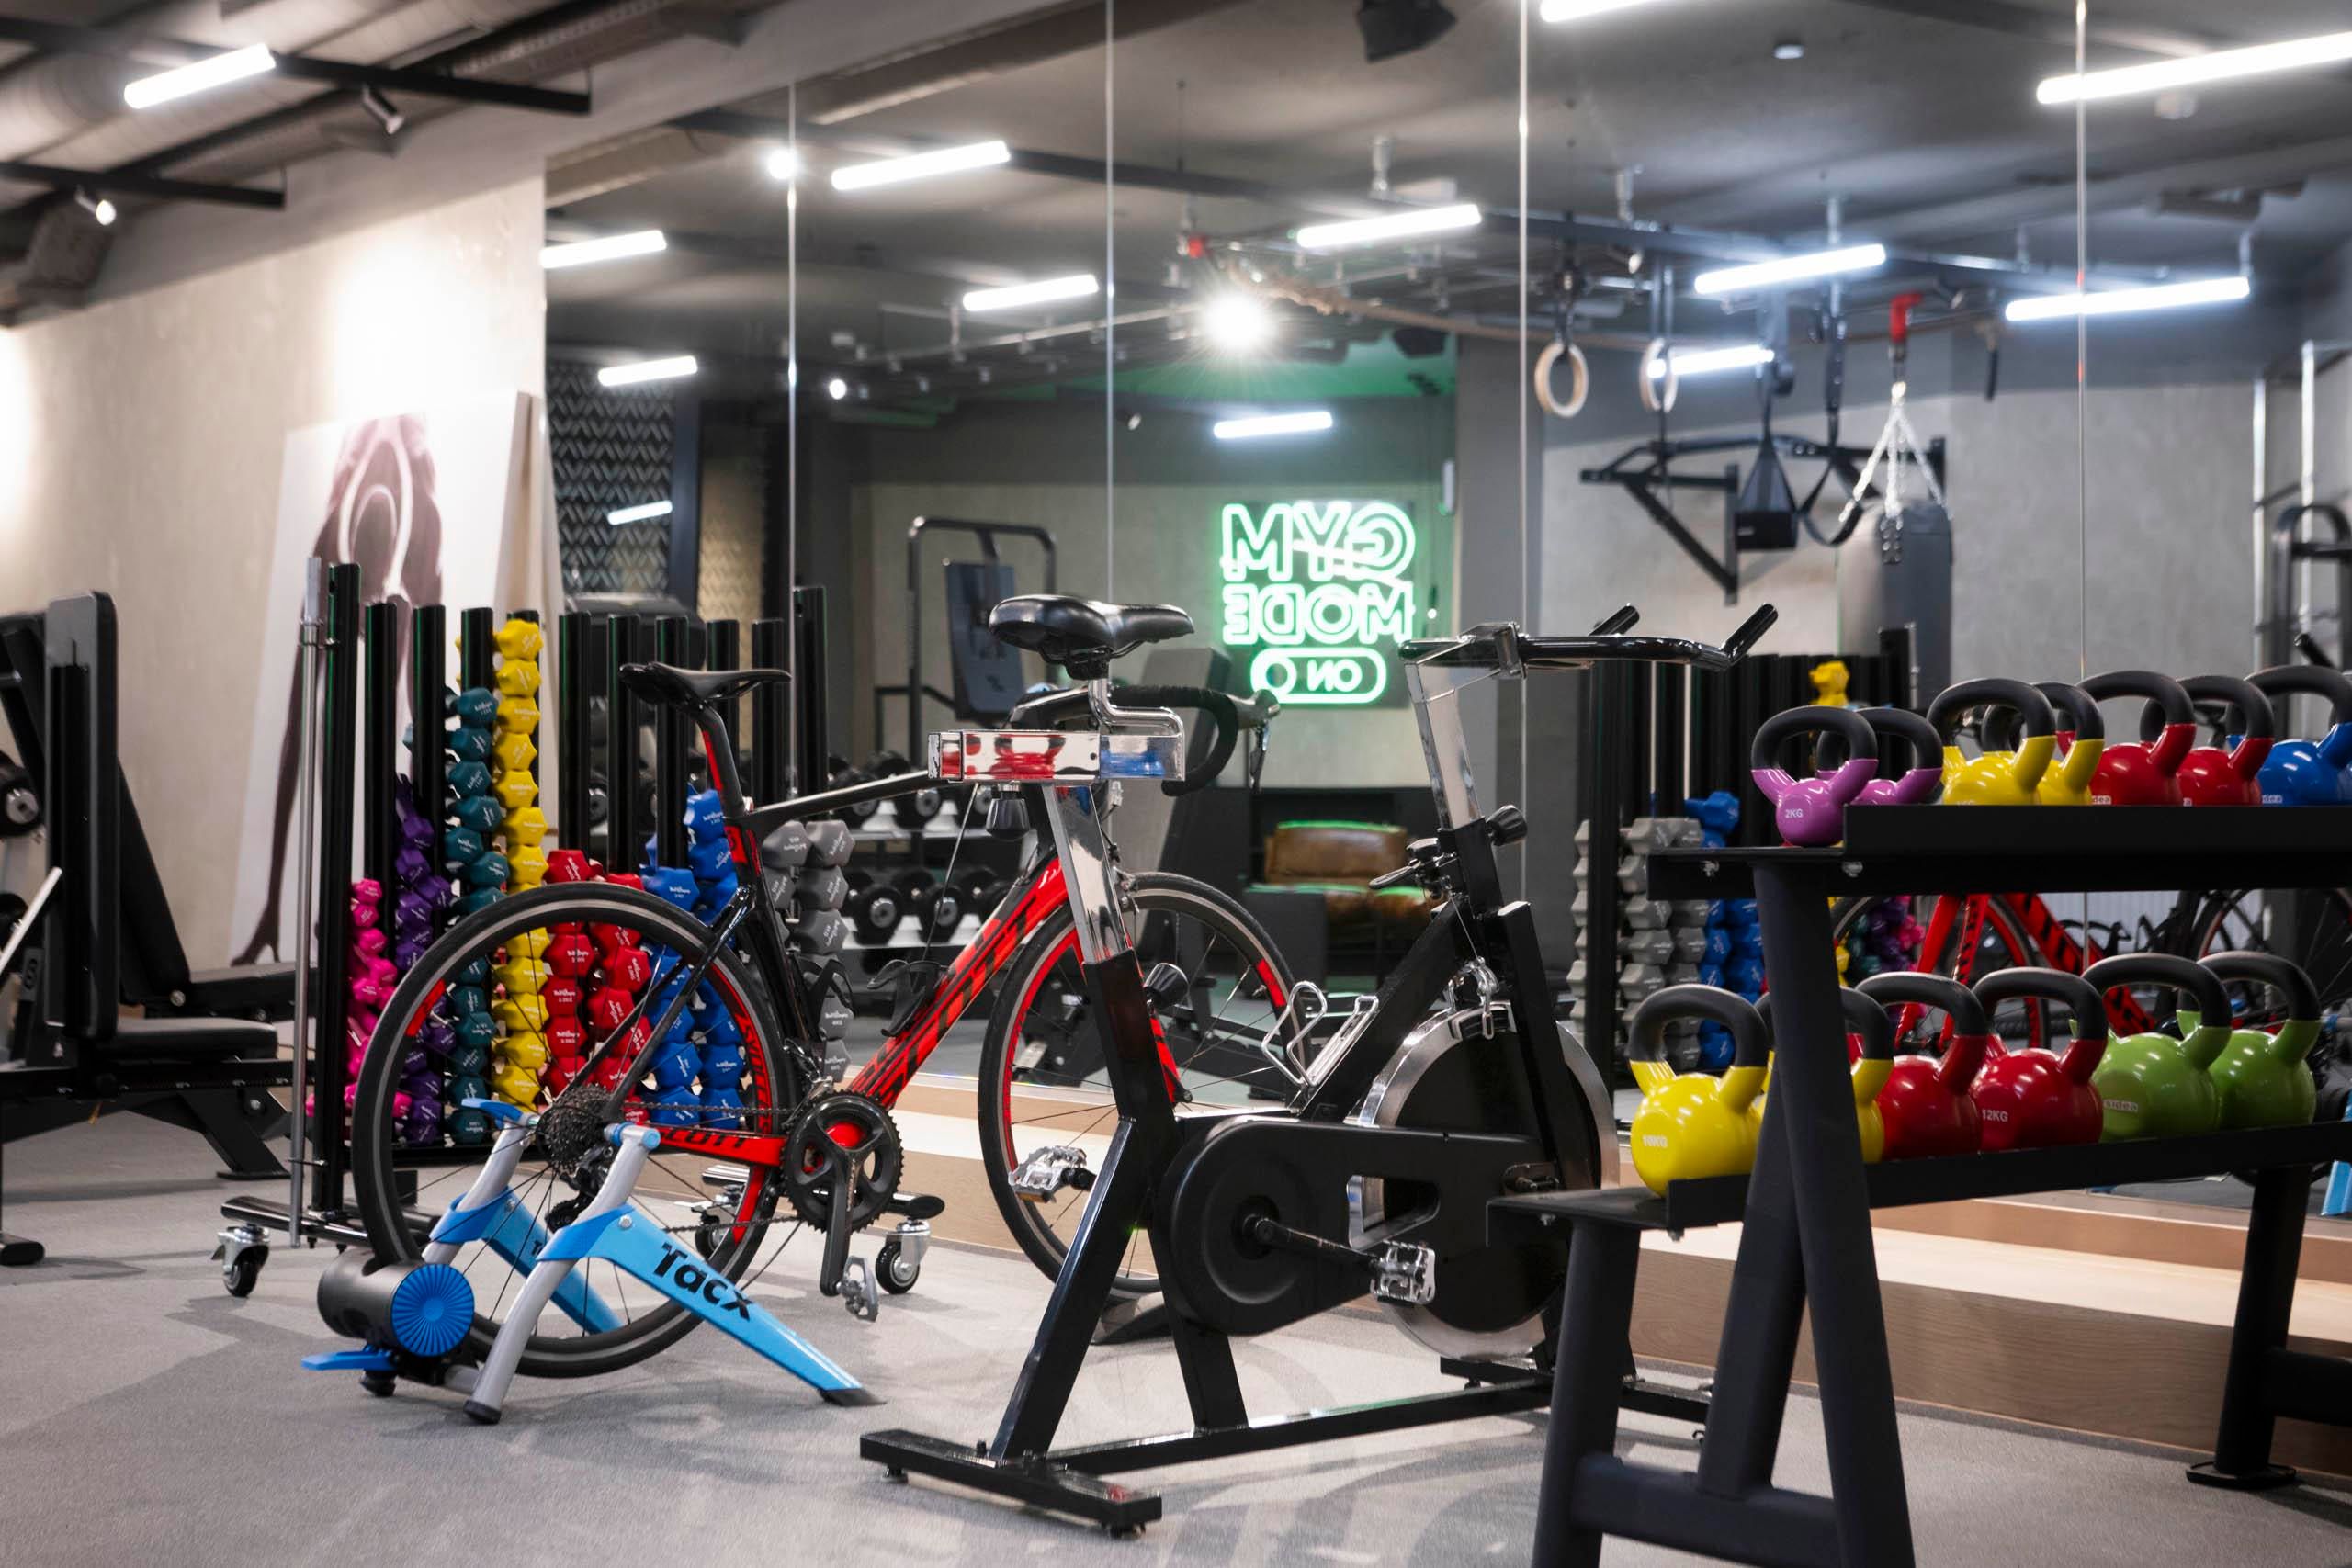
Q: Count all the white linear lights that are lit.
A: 13